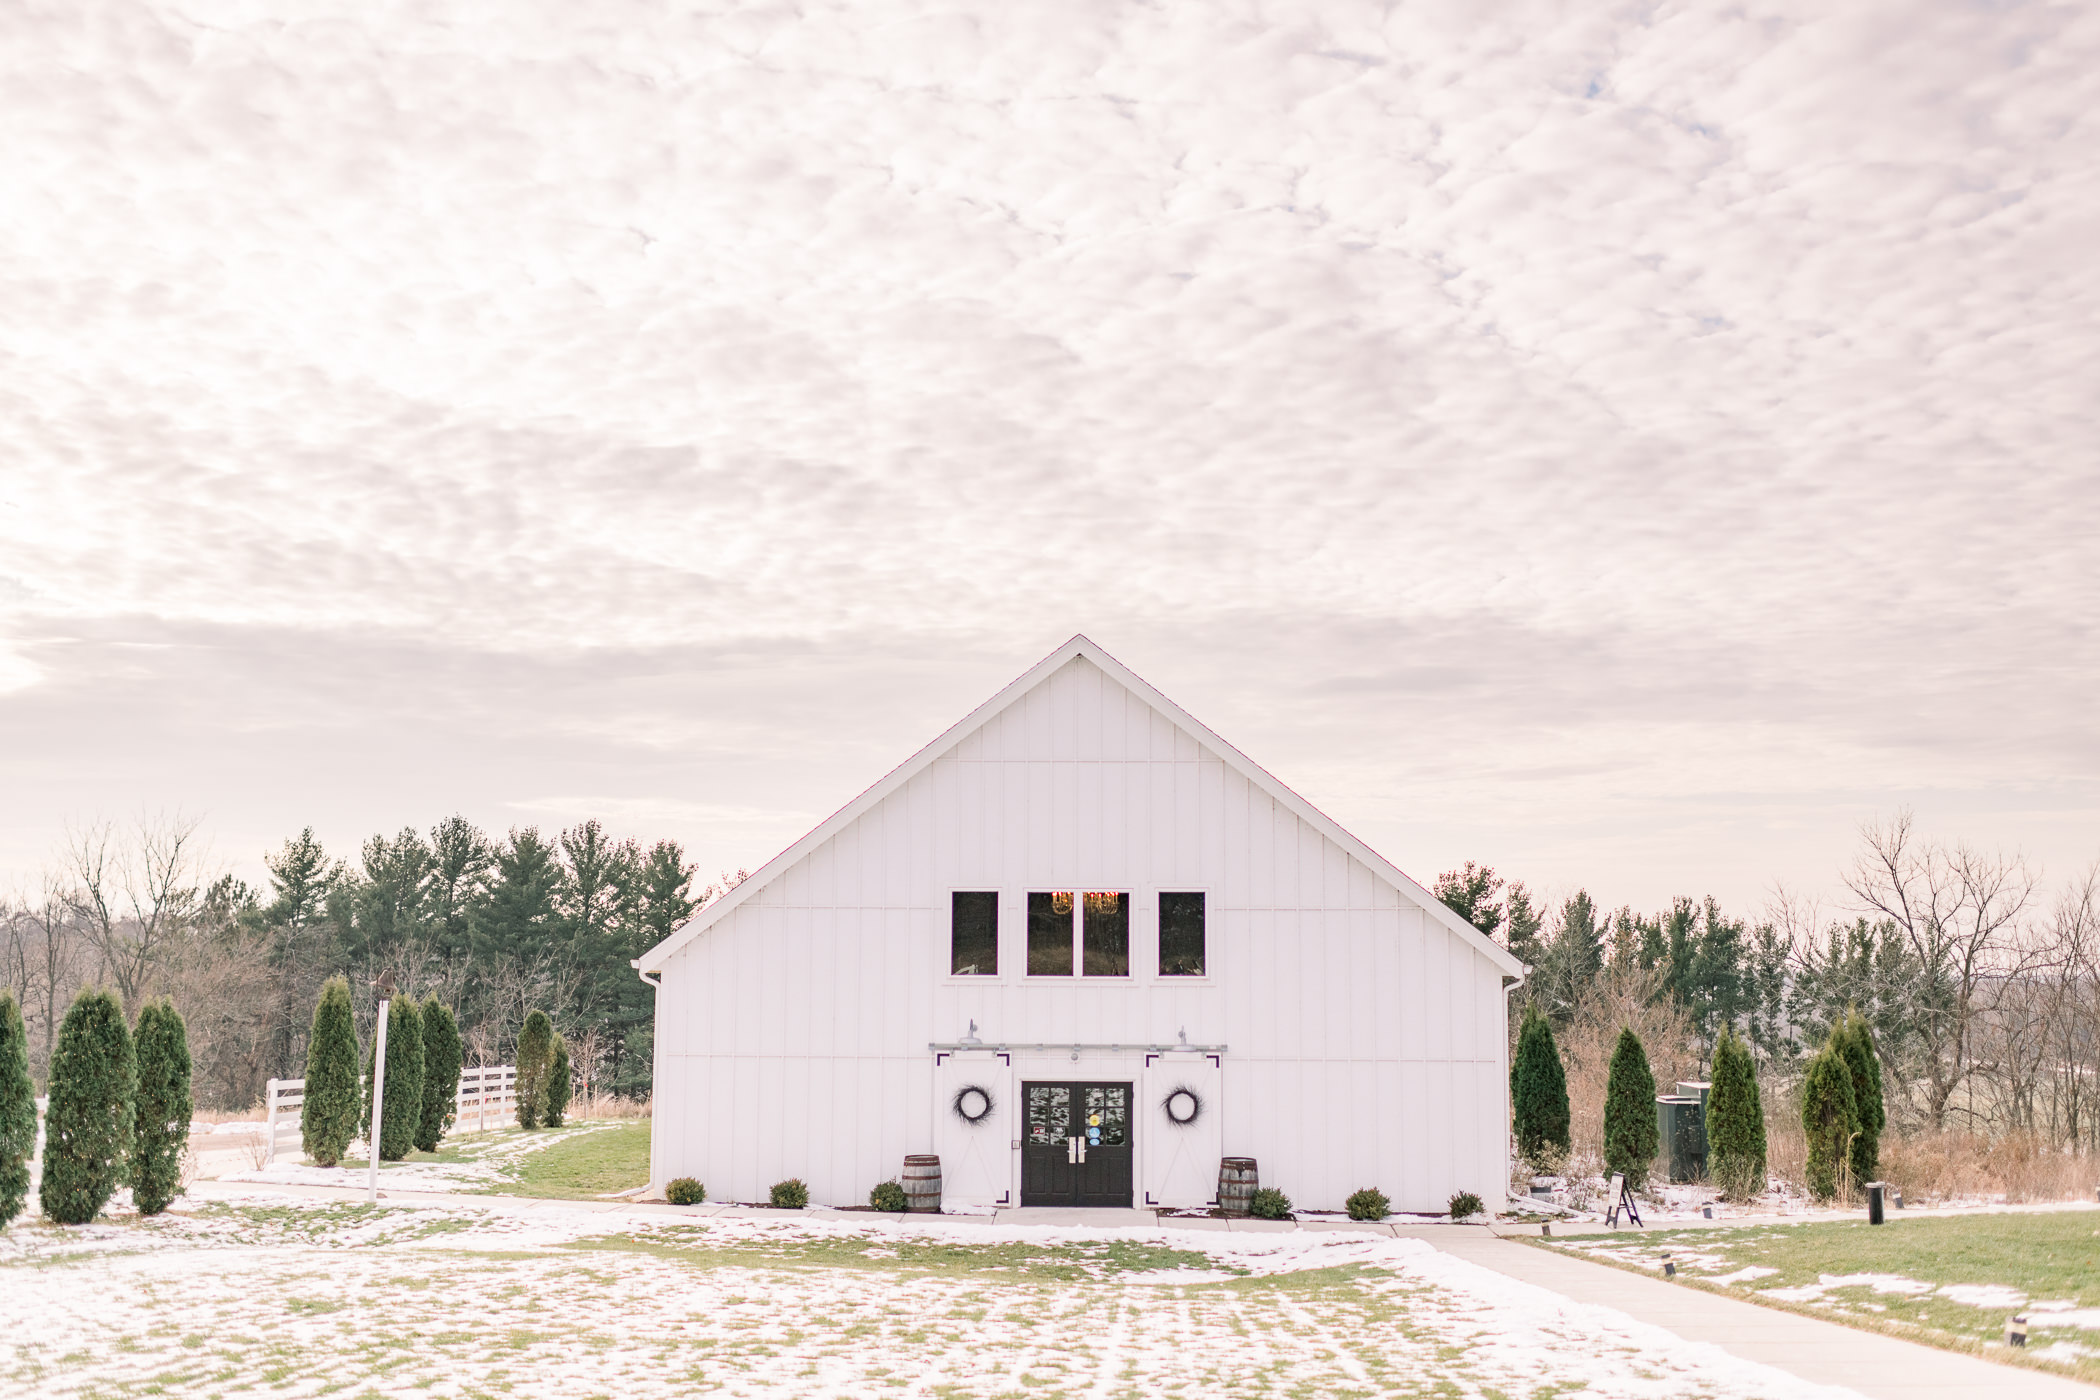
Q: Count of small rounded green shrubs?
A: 6